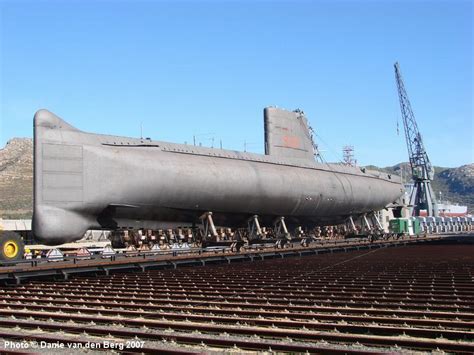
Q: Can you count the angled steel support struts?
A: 6